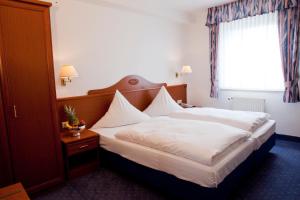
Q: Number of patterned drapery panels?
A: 2